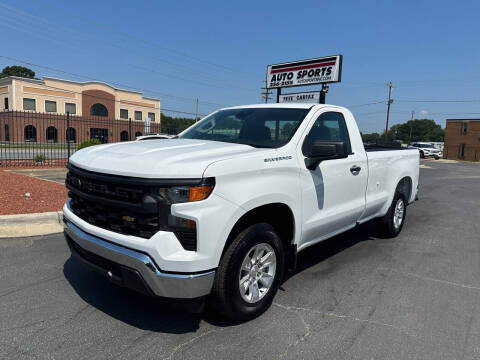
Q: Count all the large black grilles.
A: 1